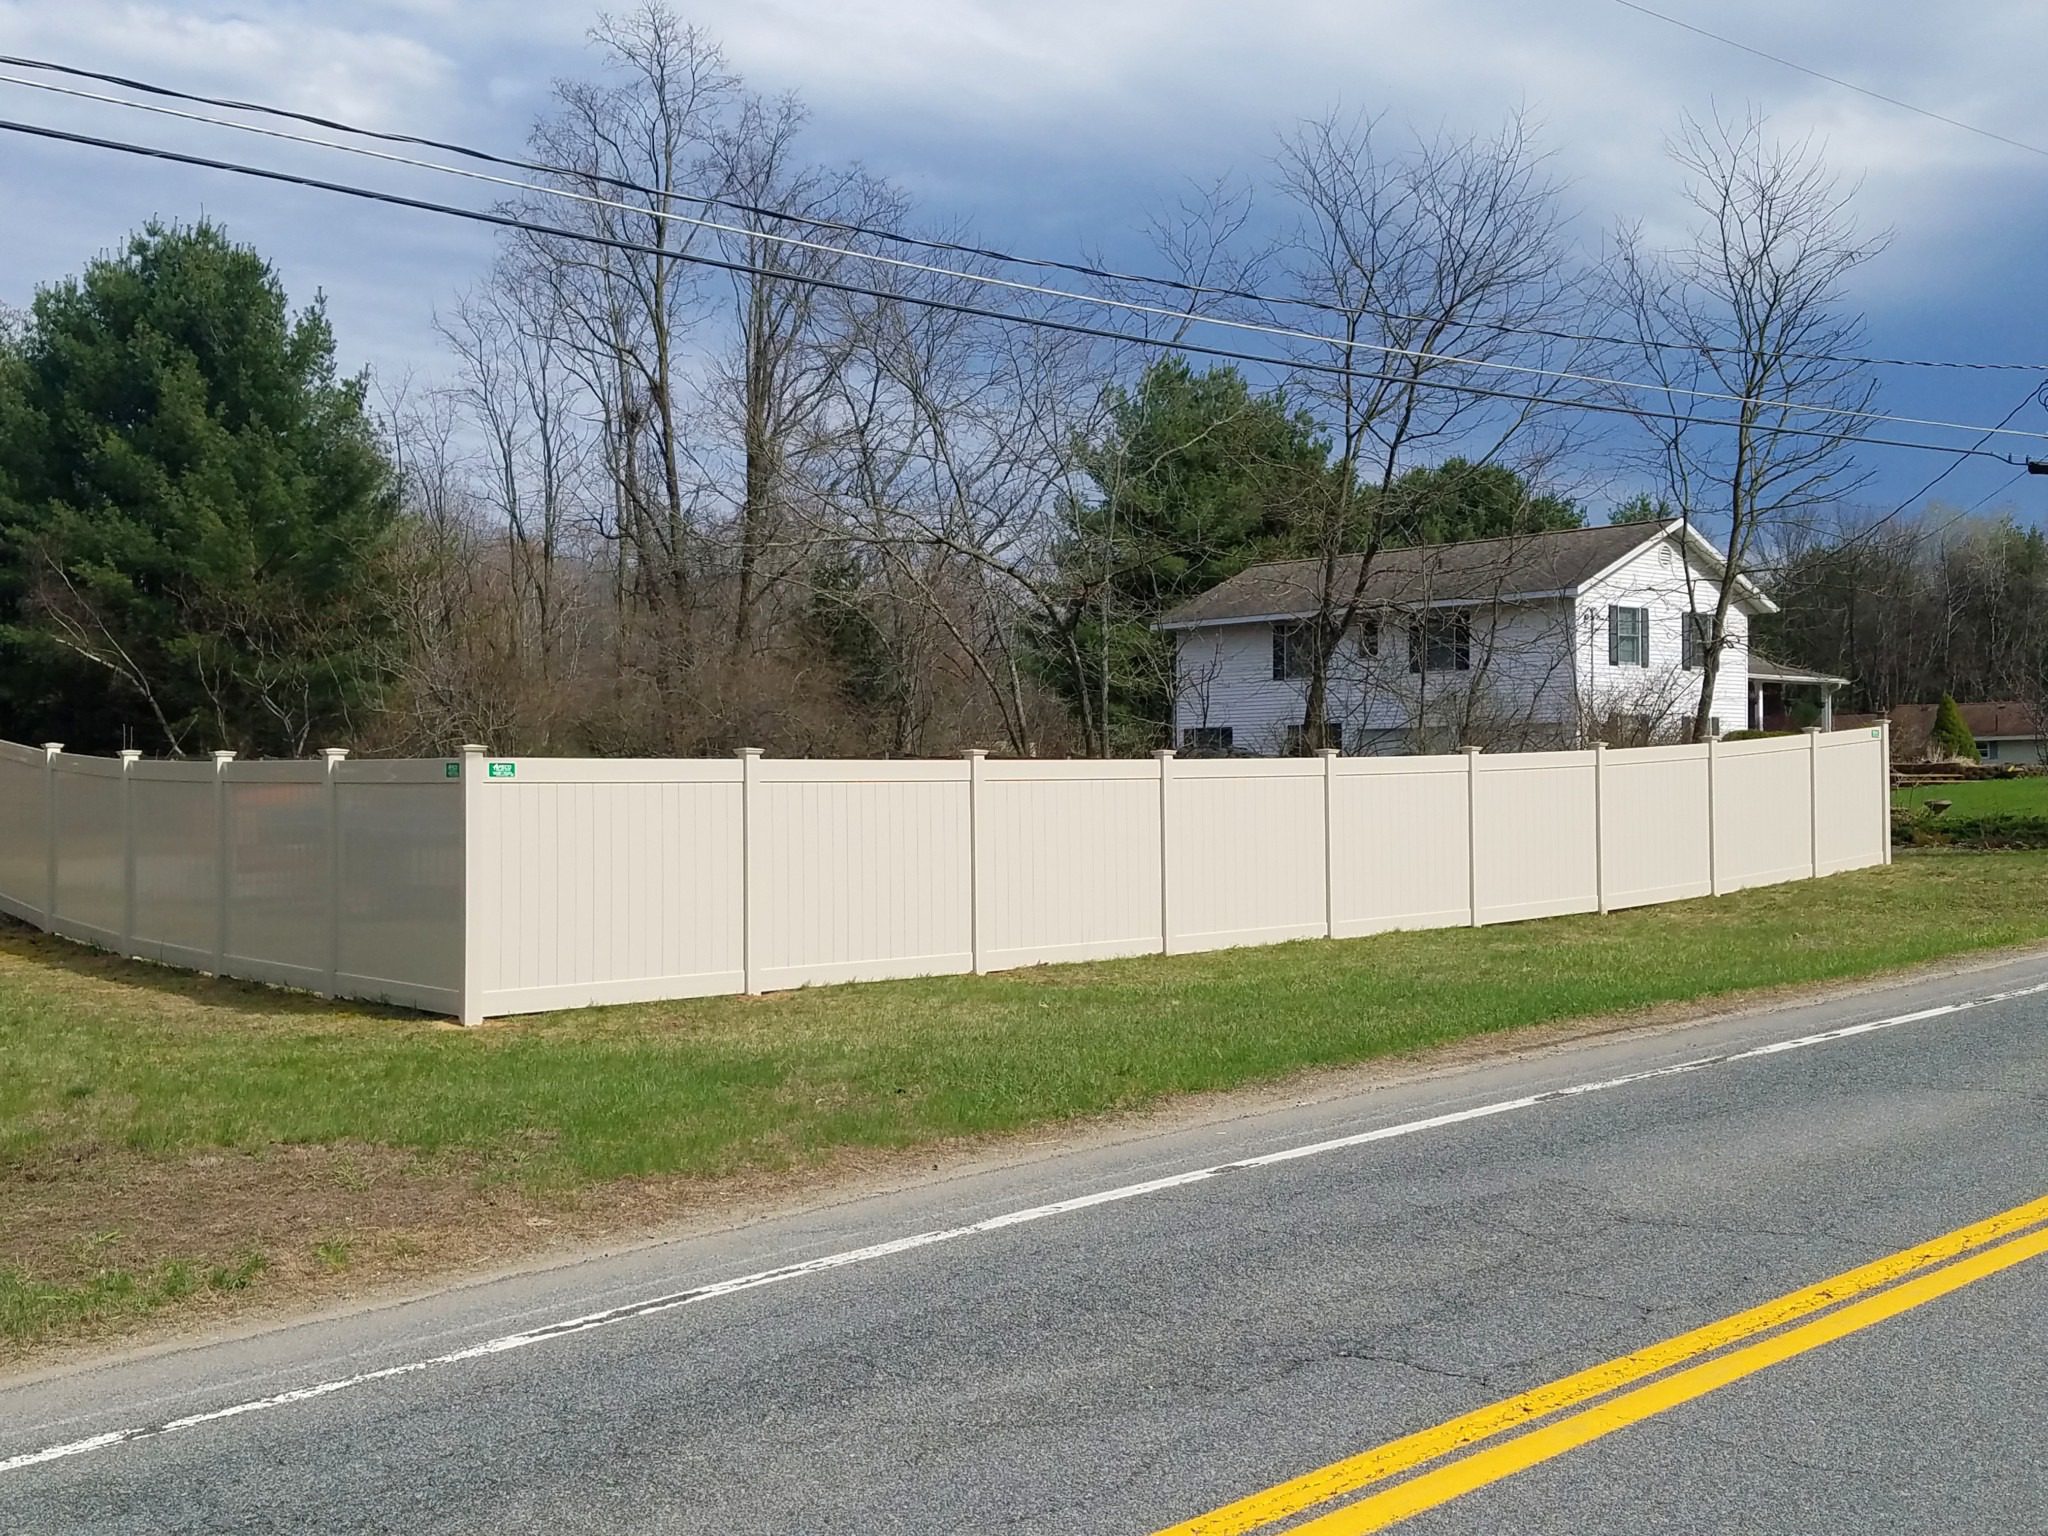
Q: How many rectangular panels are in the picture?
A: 14